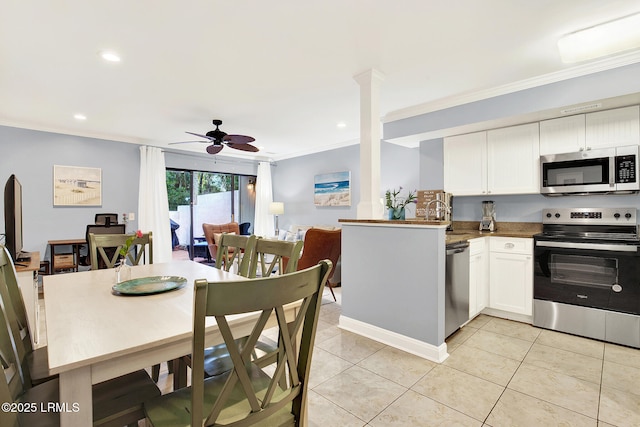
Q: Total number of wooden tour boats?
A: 0